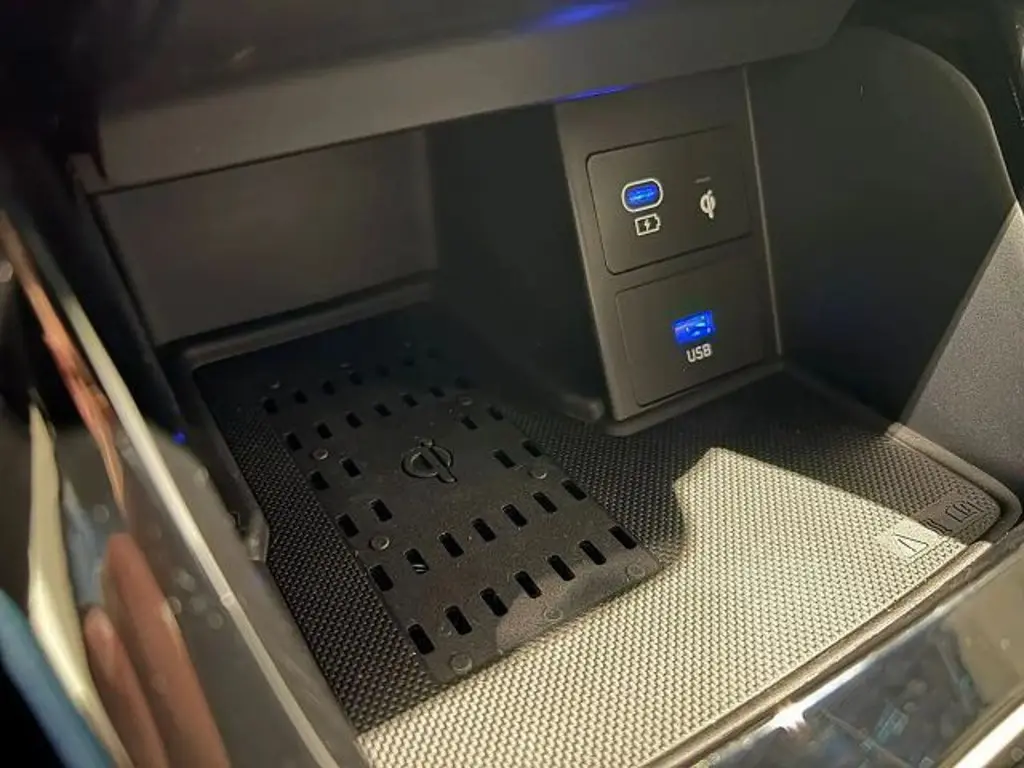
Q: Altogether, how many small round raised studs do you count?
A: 10